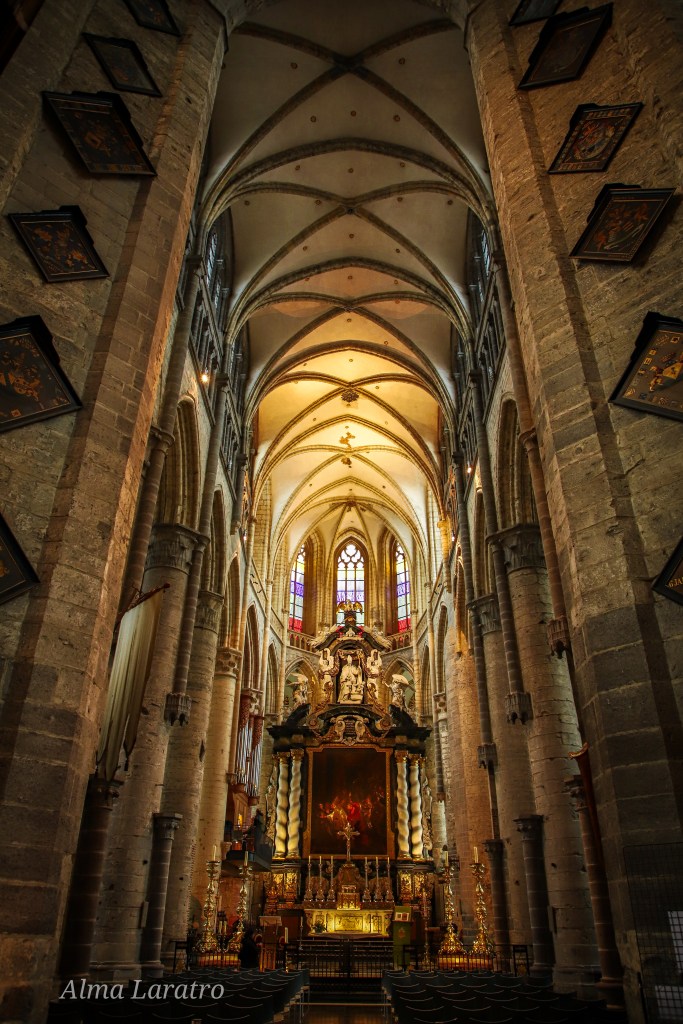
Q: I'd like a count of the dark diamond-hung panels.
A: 12